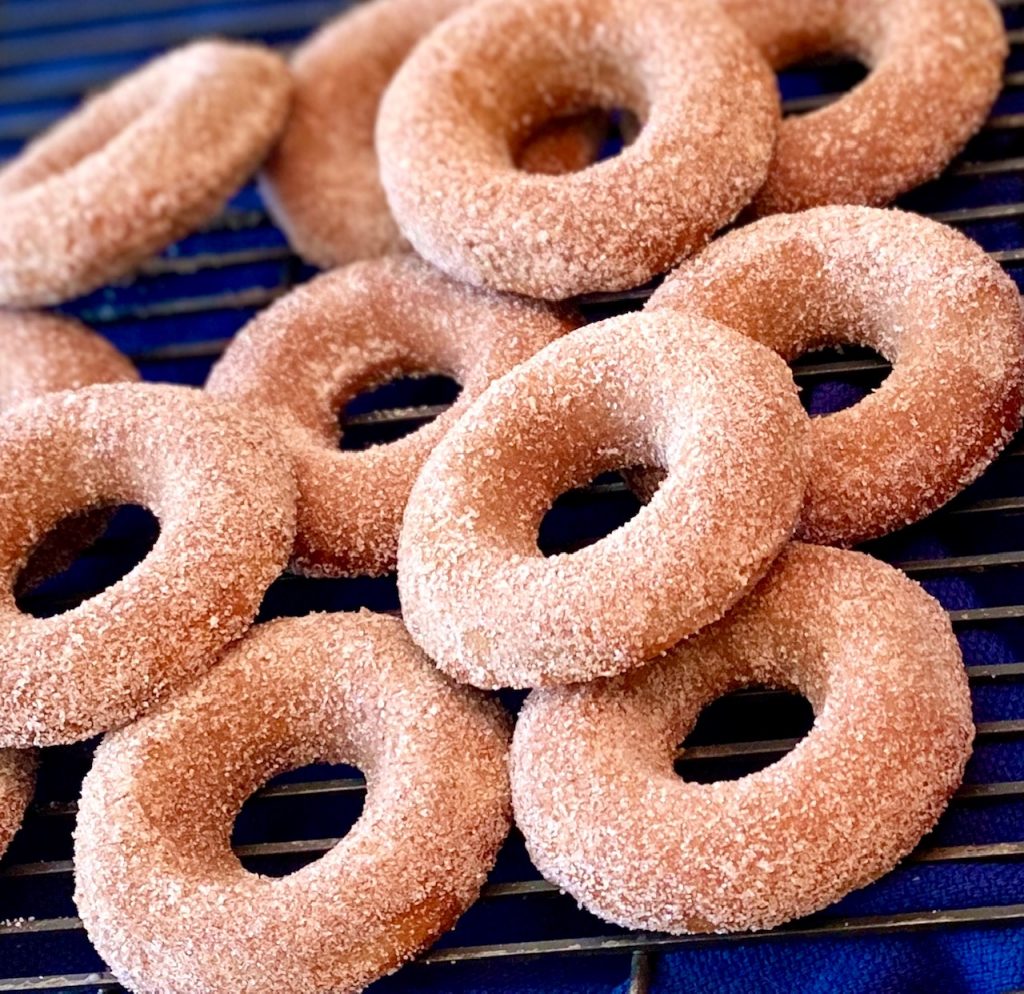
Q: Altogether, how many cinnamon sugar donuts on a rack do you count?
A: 12